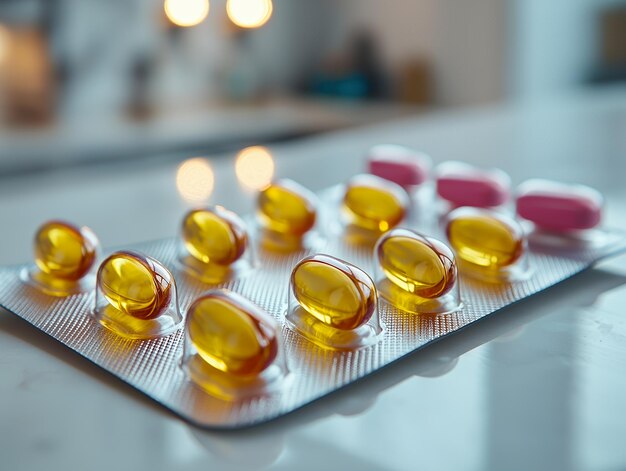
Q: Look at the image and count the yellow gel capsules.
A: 9